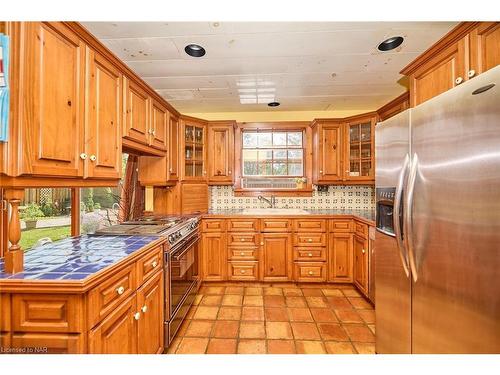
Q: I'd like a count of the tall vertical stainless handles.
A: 2